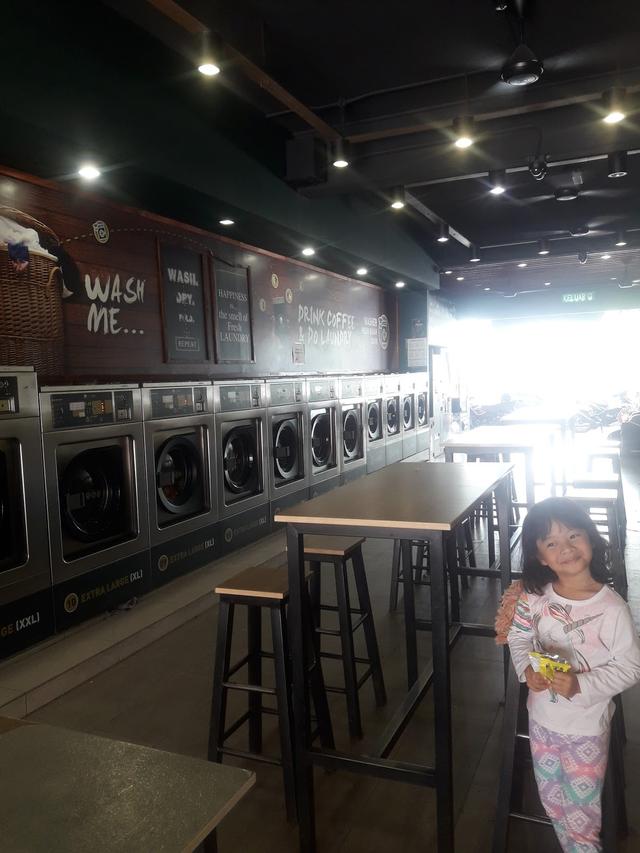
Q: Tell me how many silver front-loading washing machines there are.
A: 11